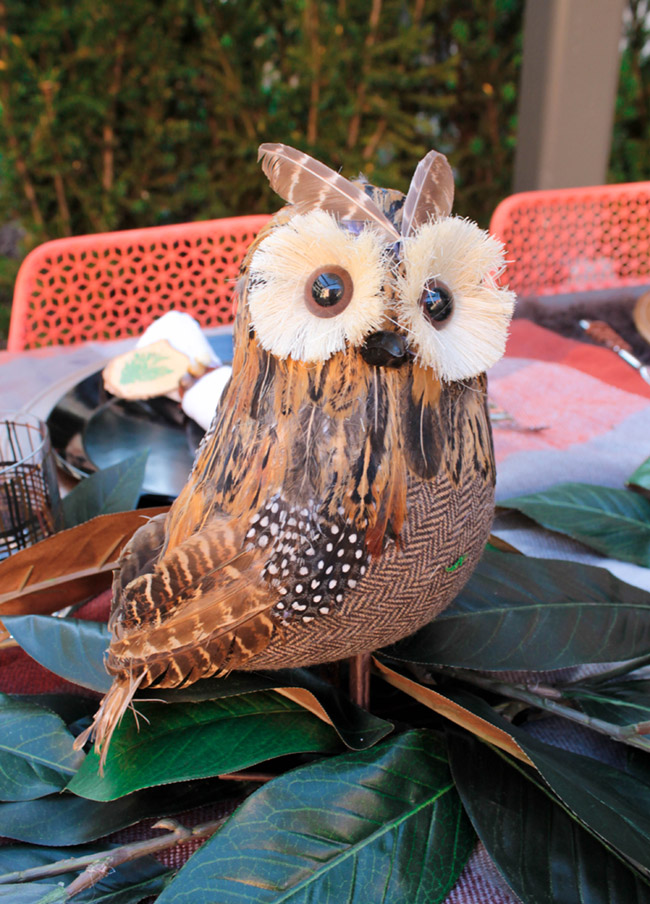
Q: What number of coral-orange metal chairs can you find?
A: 2